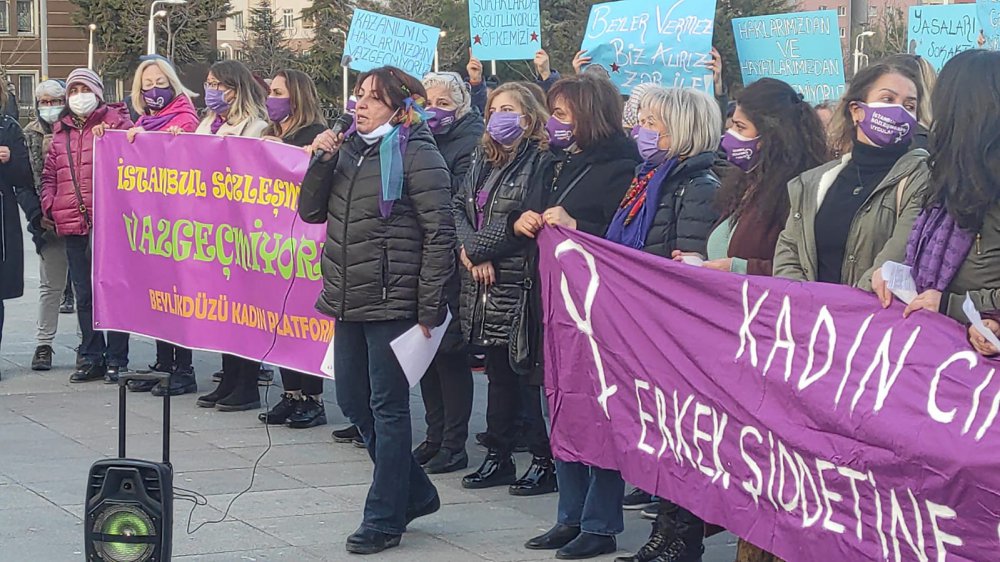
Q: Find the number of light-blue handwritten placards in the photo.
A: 6